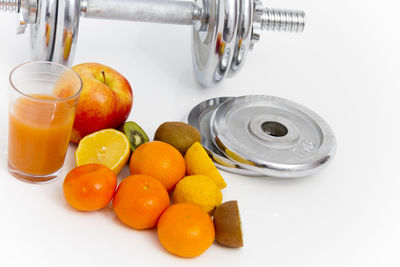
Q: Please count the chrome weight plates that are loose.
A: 2